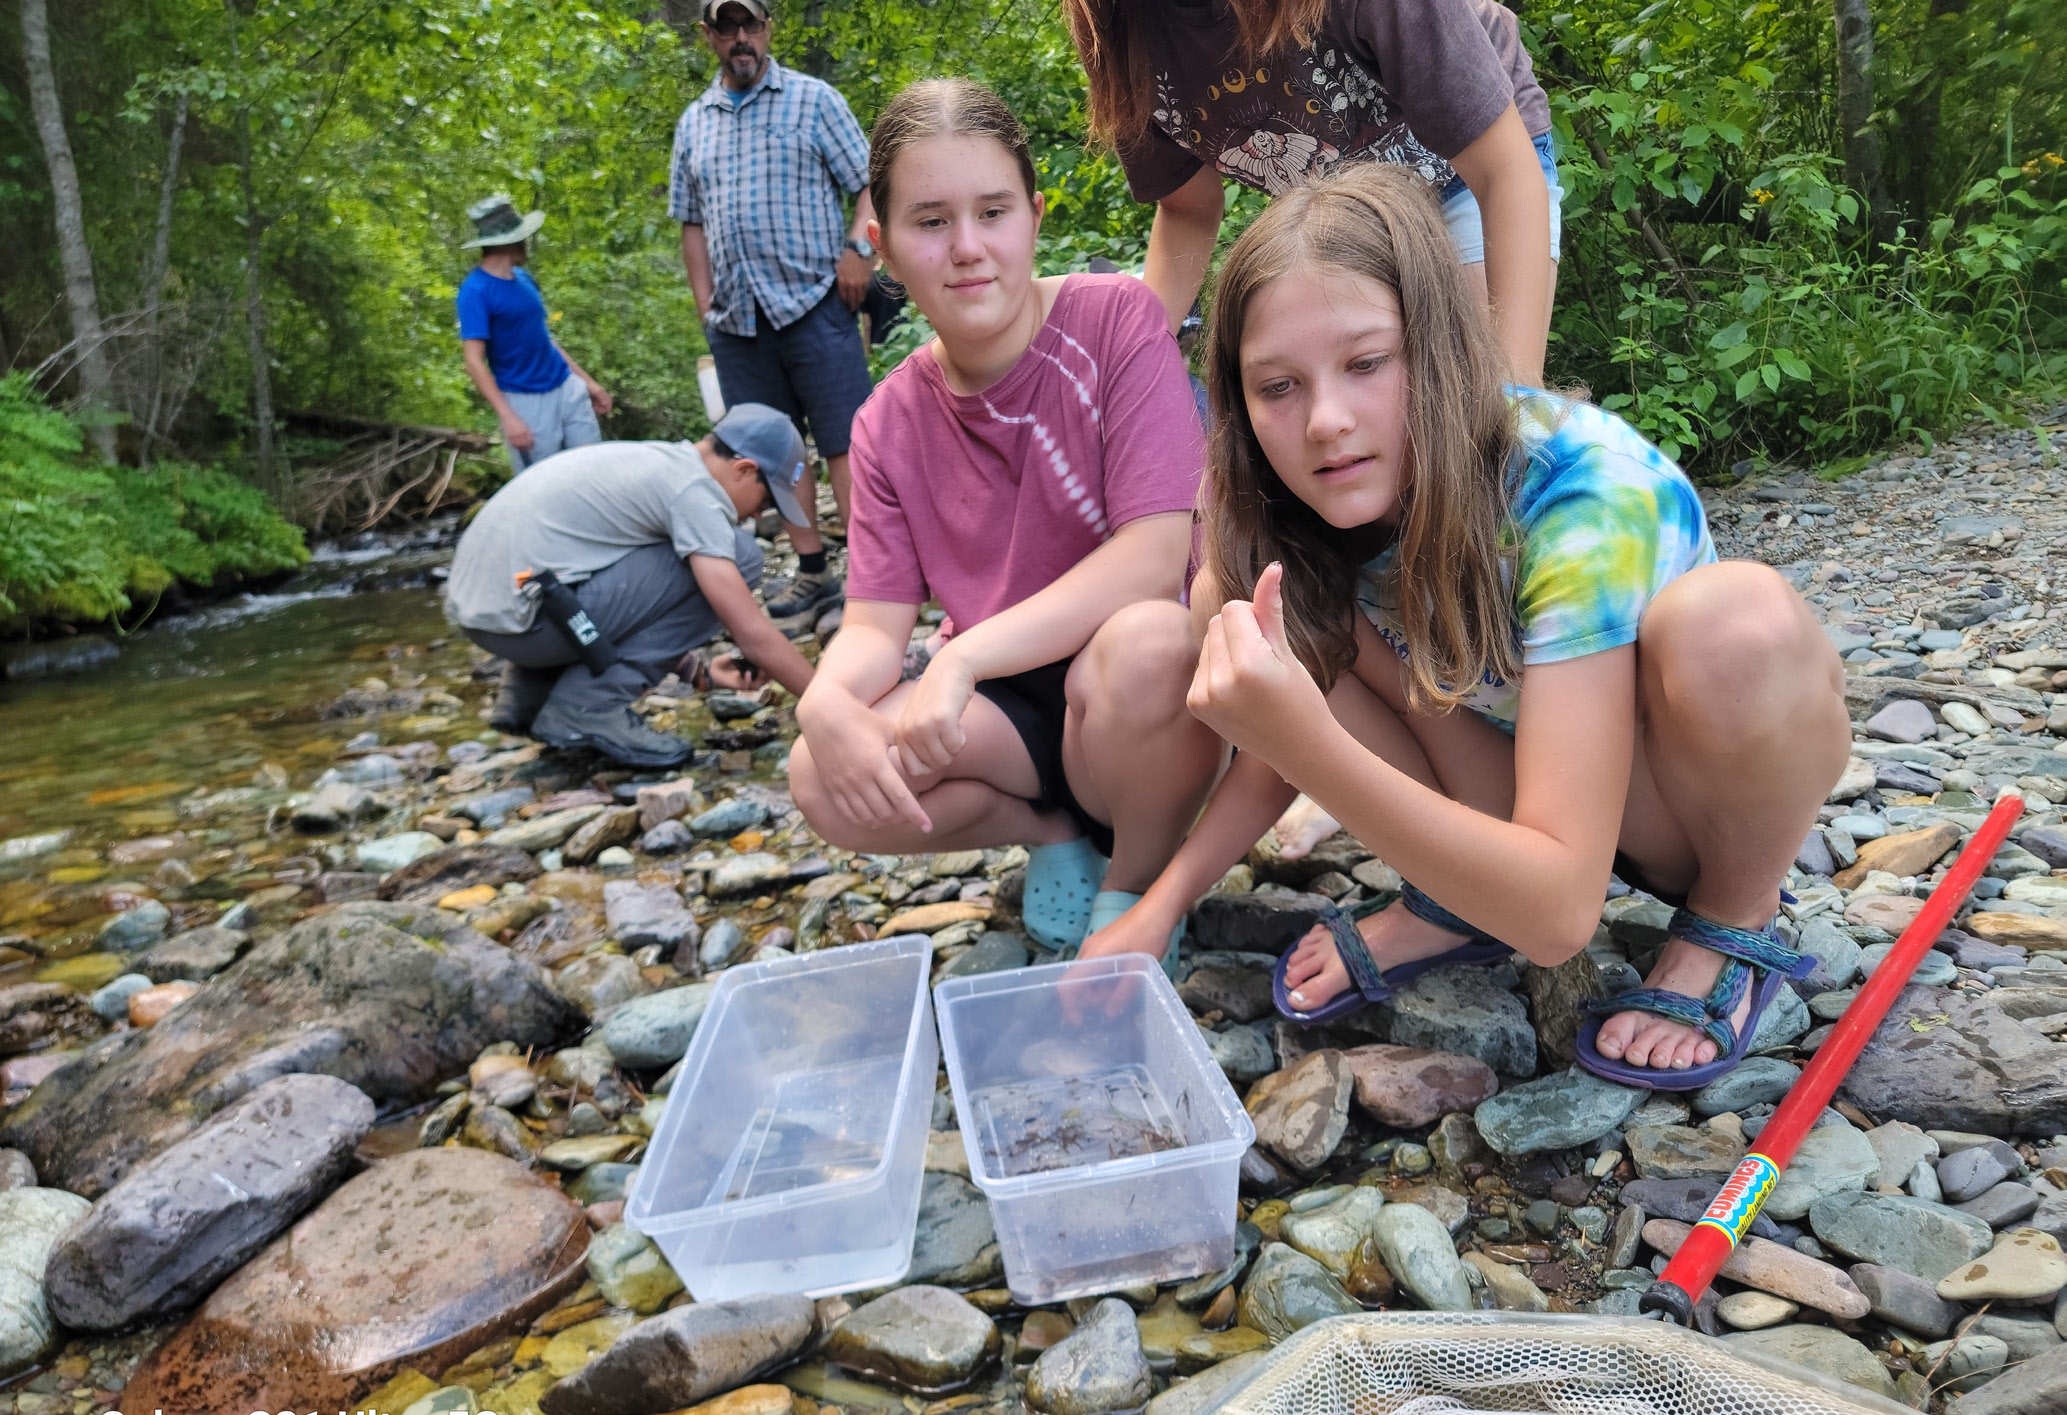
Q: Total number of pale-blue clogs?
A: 2